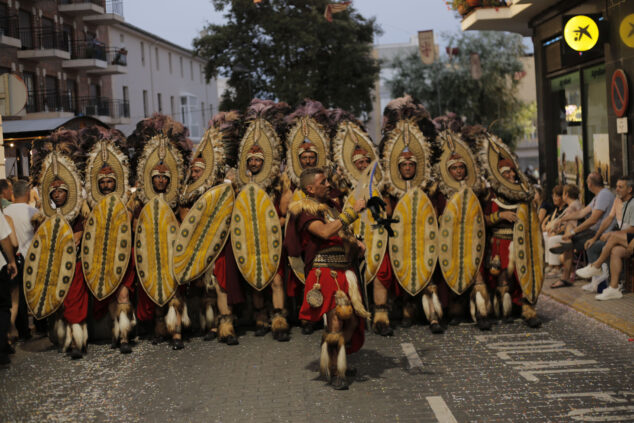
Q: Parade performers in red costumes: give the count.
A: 11